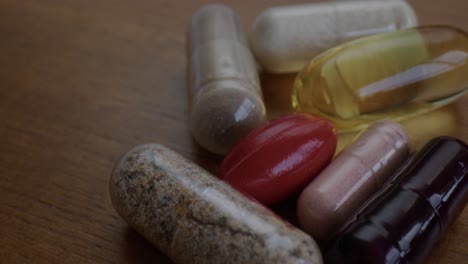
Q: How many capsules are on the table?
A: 7